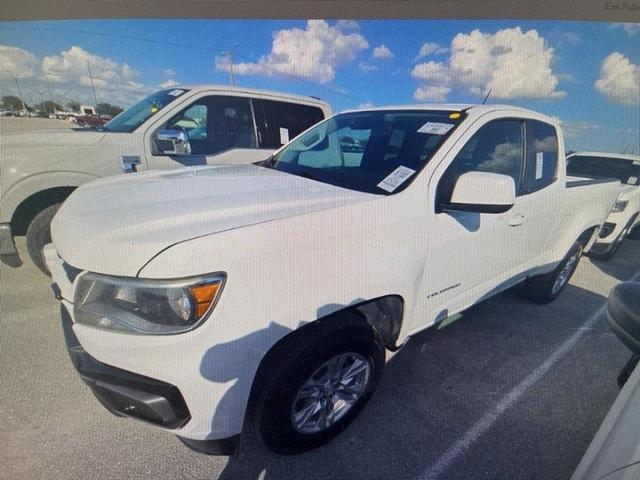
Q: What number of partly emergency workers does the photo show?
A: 0